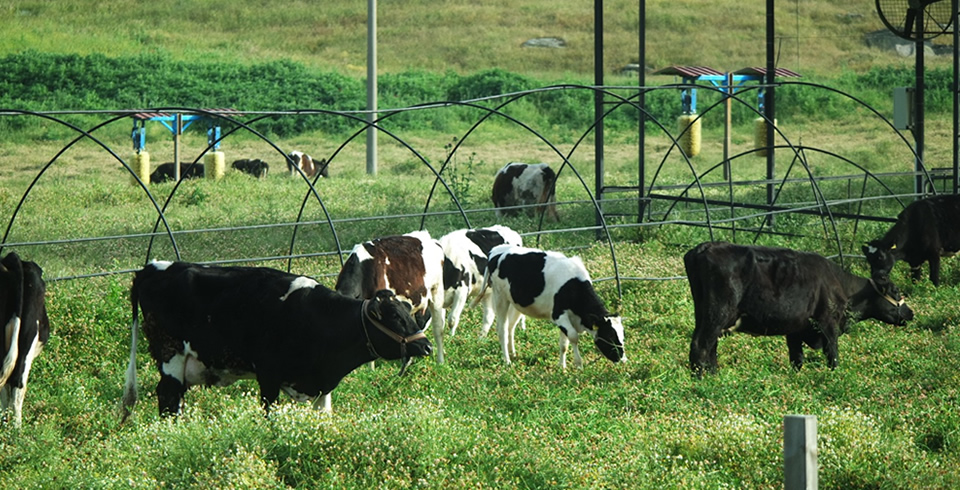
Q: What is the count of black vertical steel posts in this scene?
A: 5